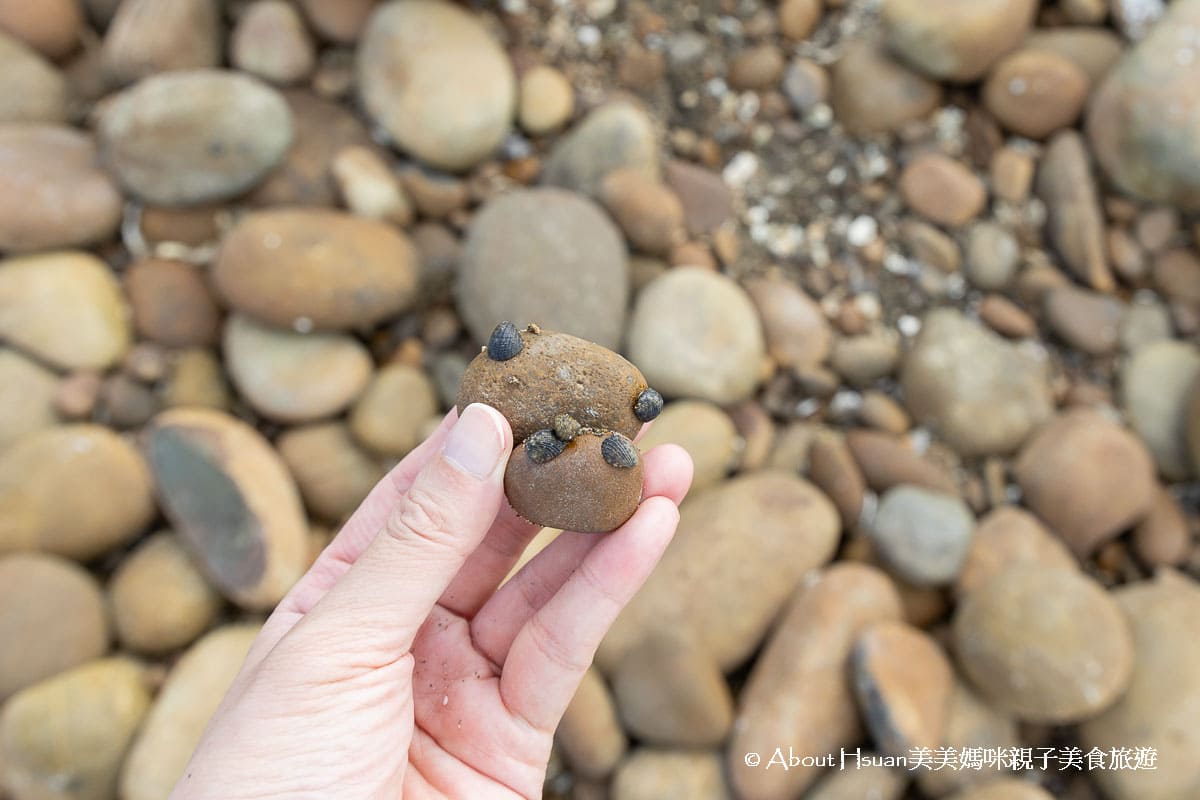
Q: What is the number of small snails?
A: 5